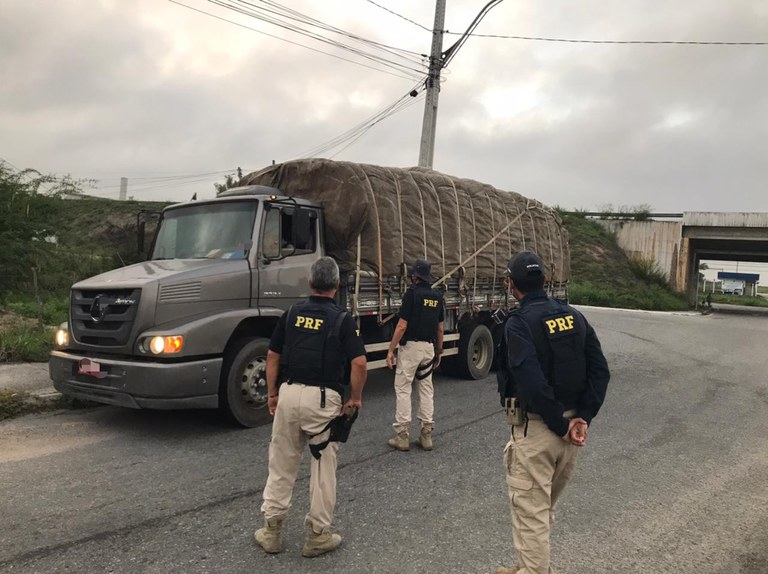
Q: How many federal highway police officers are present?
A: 3